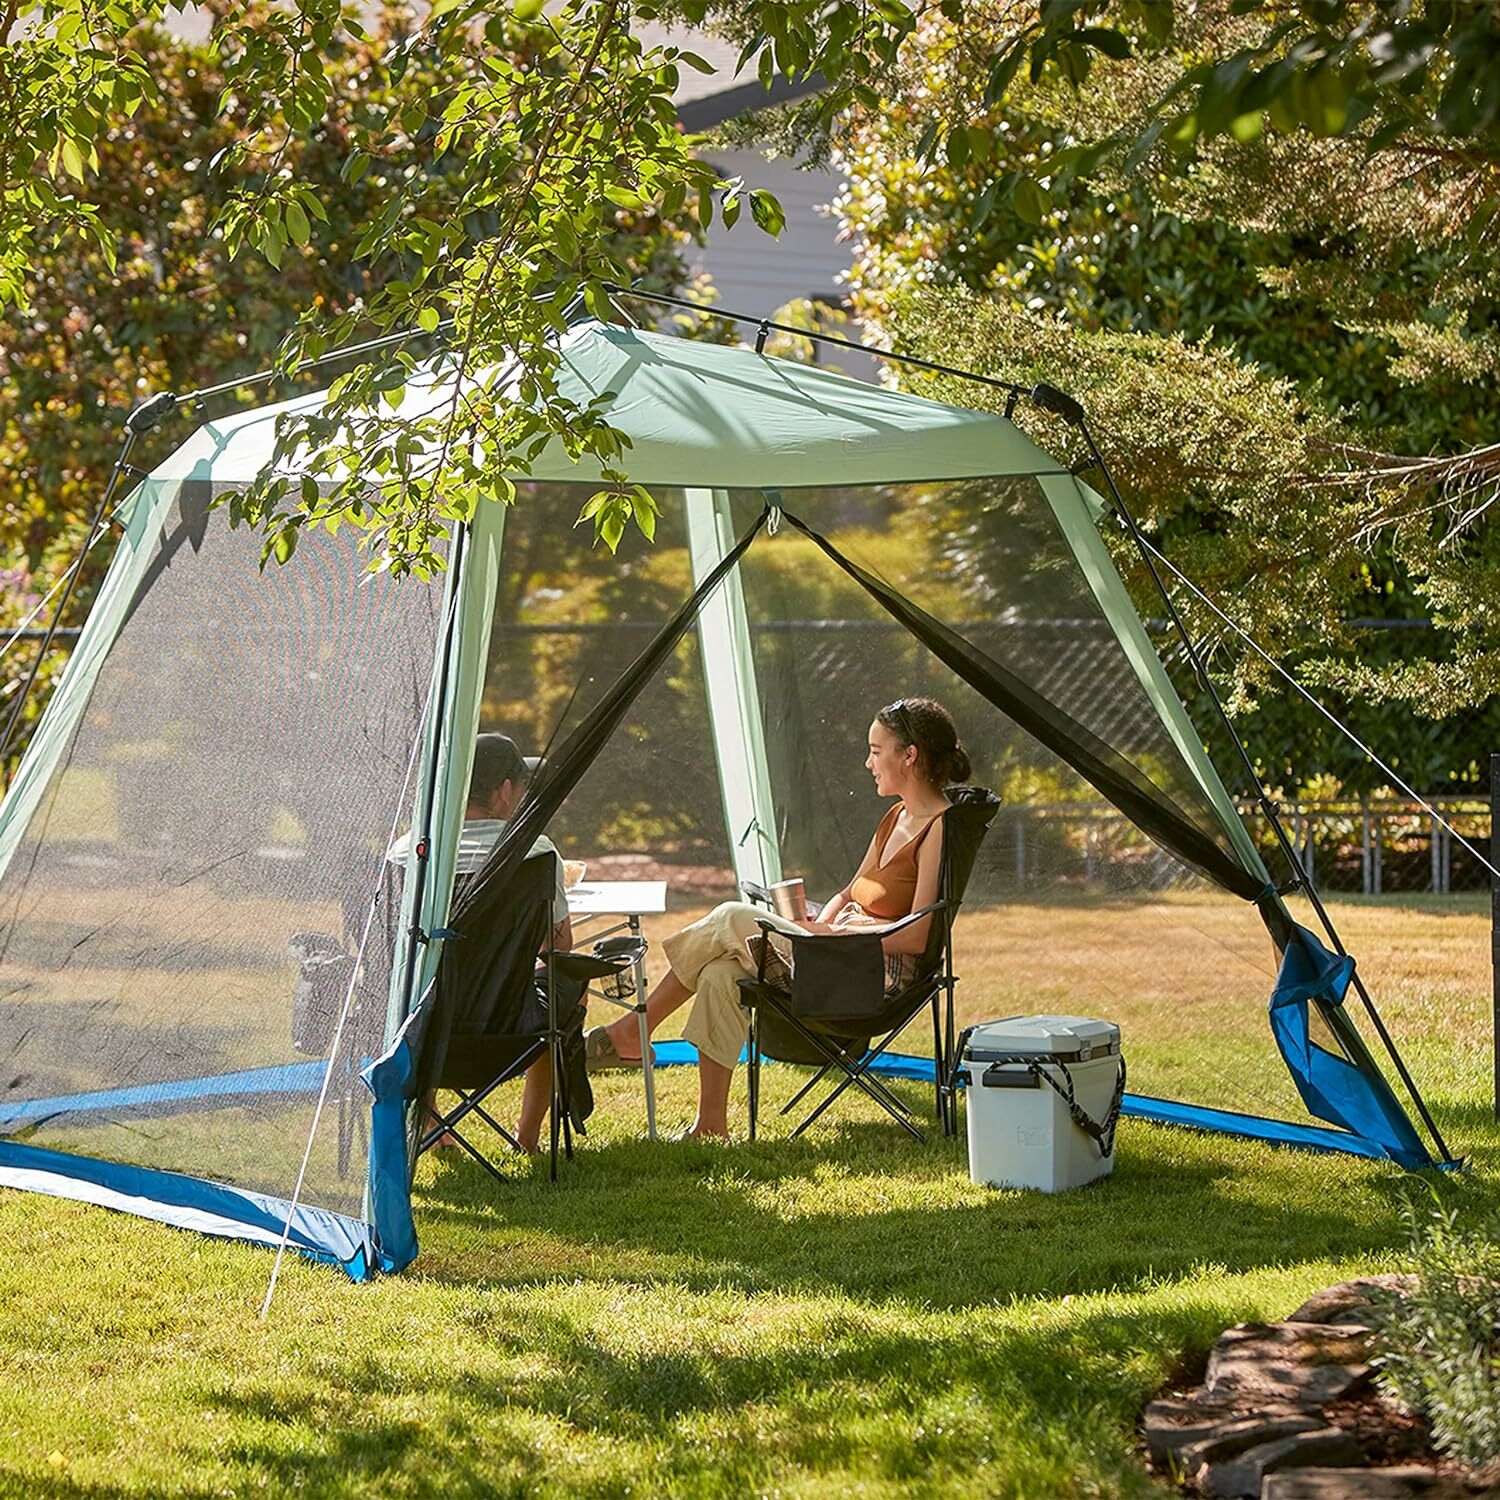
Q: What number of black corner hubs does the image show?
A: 2